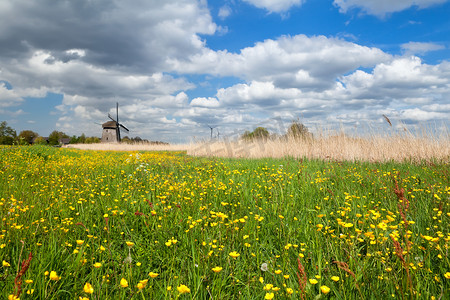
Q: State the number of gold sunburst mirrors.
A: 0